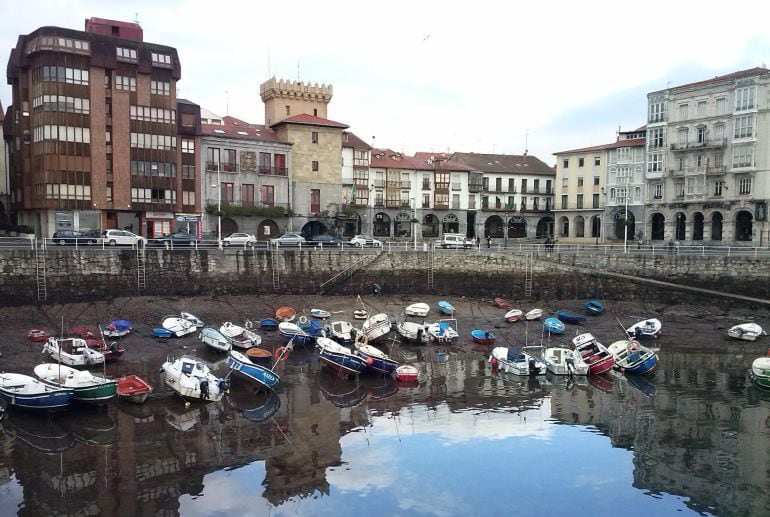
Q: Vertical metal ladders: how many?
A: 5